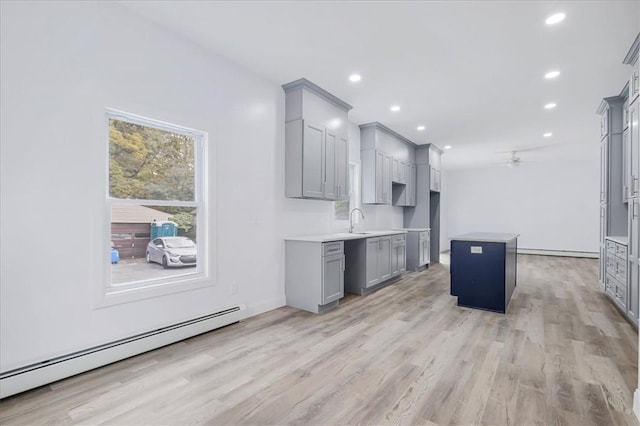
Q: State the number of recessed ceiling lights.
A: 8